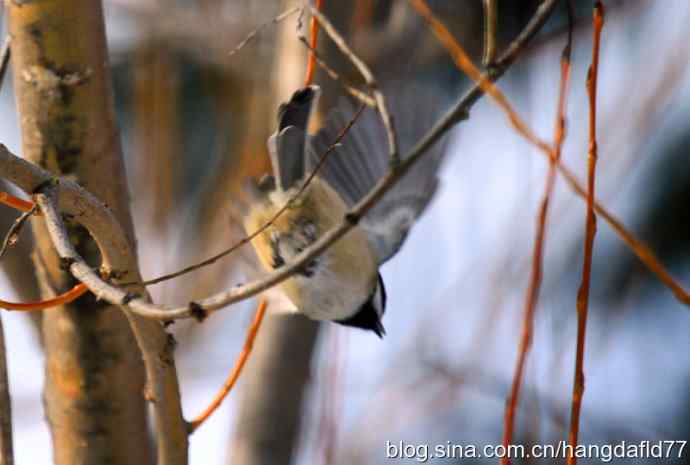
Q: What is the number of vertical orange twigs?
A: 2